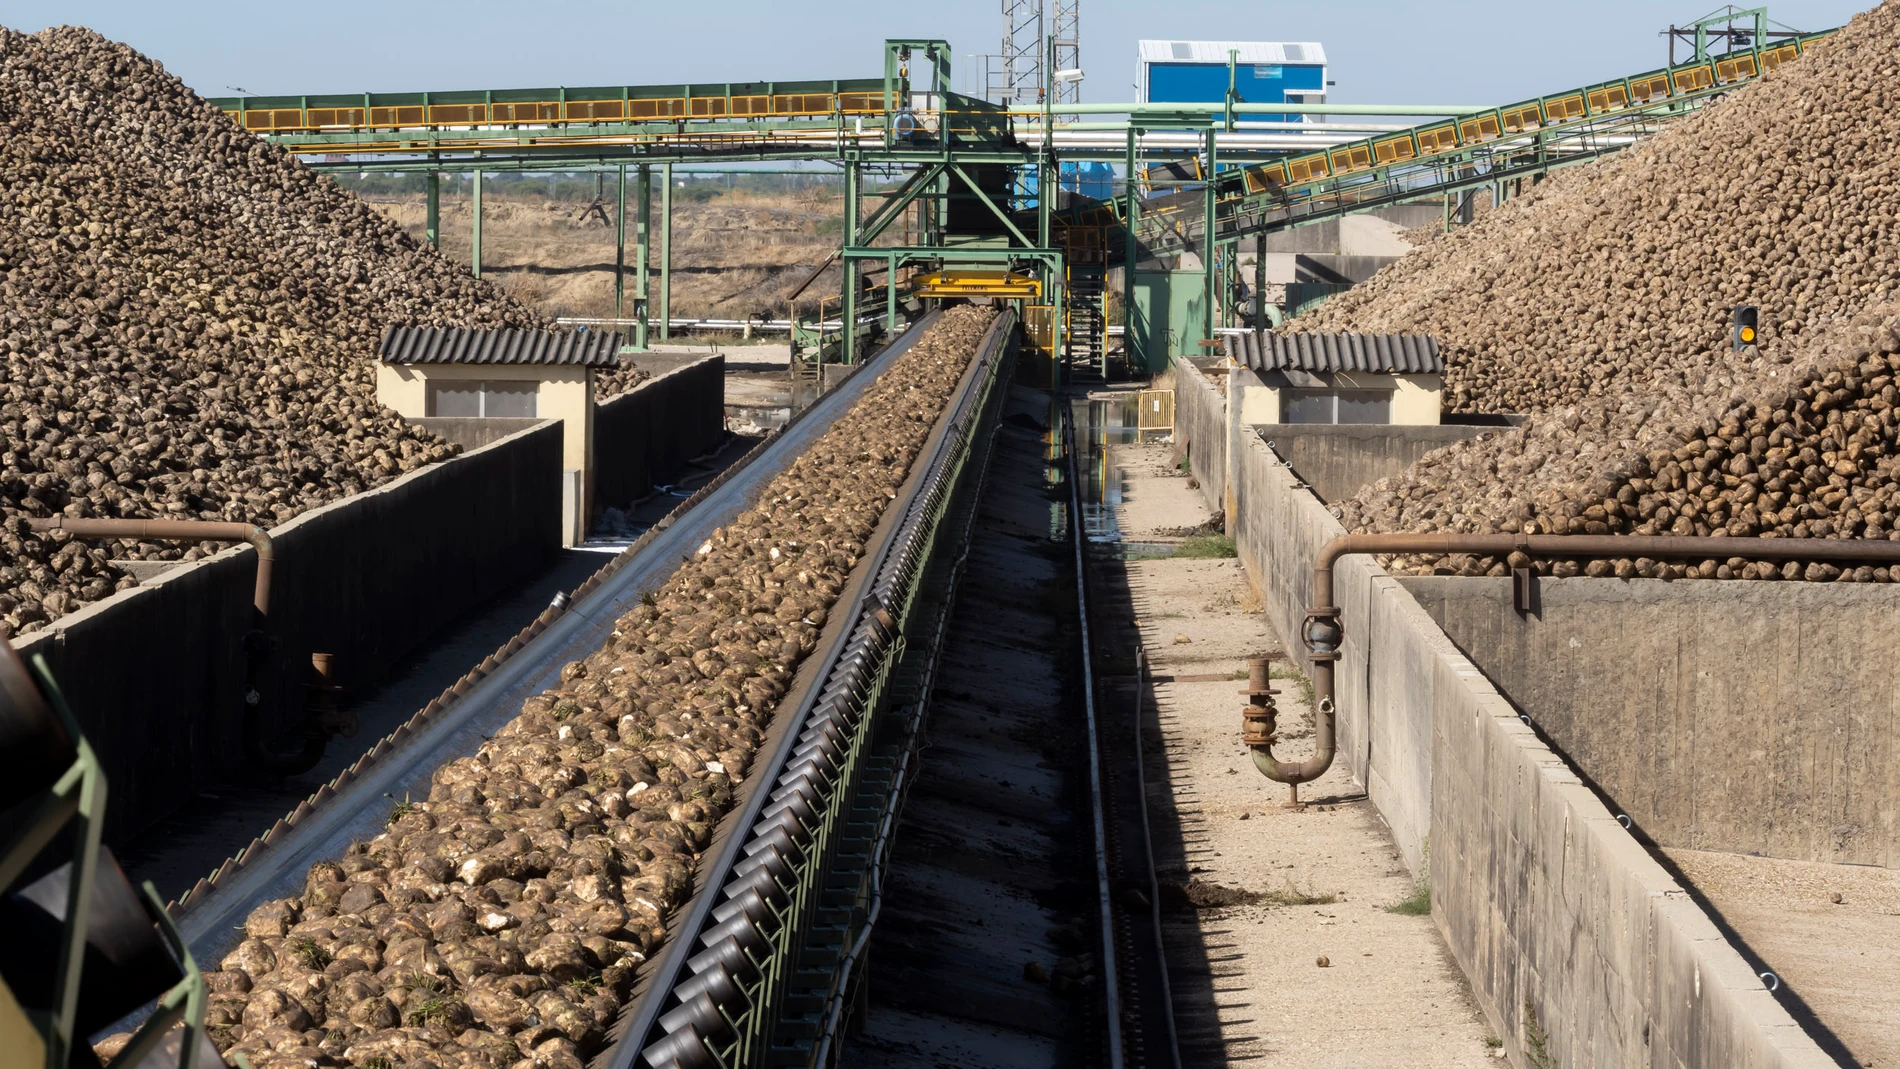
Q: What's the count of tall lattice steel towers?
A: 2